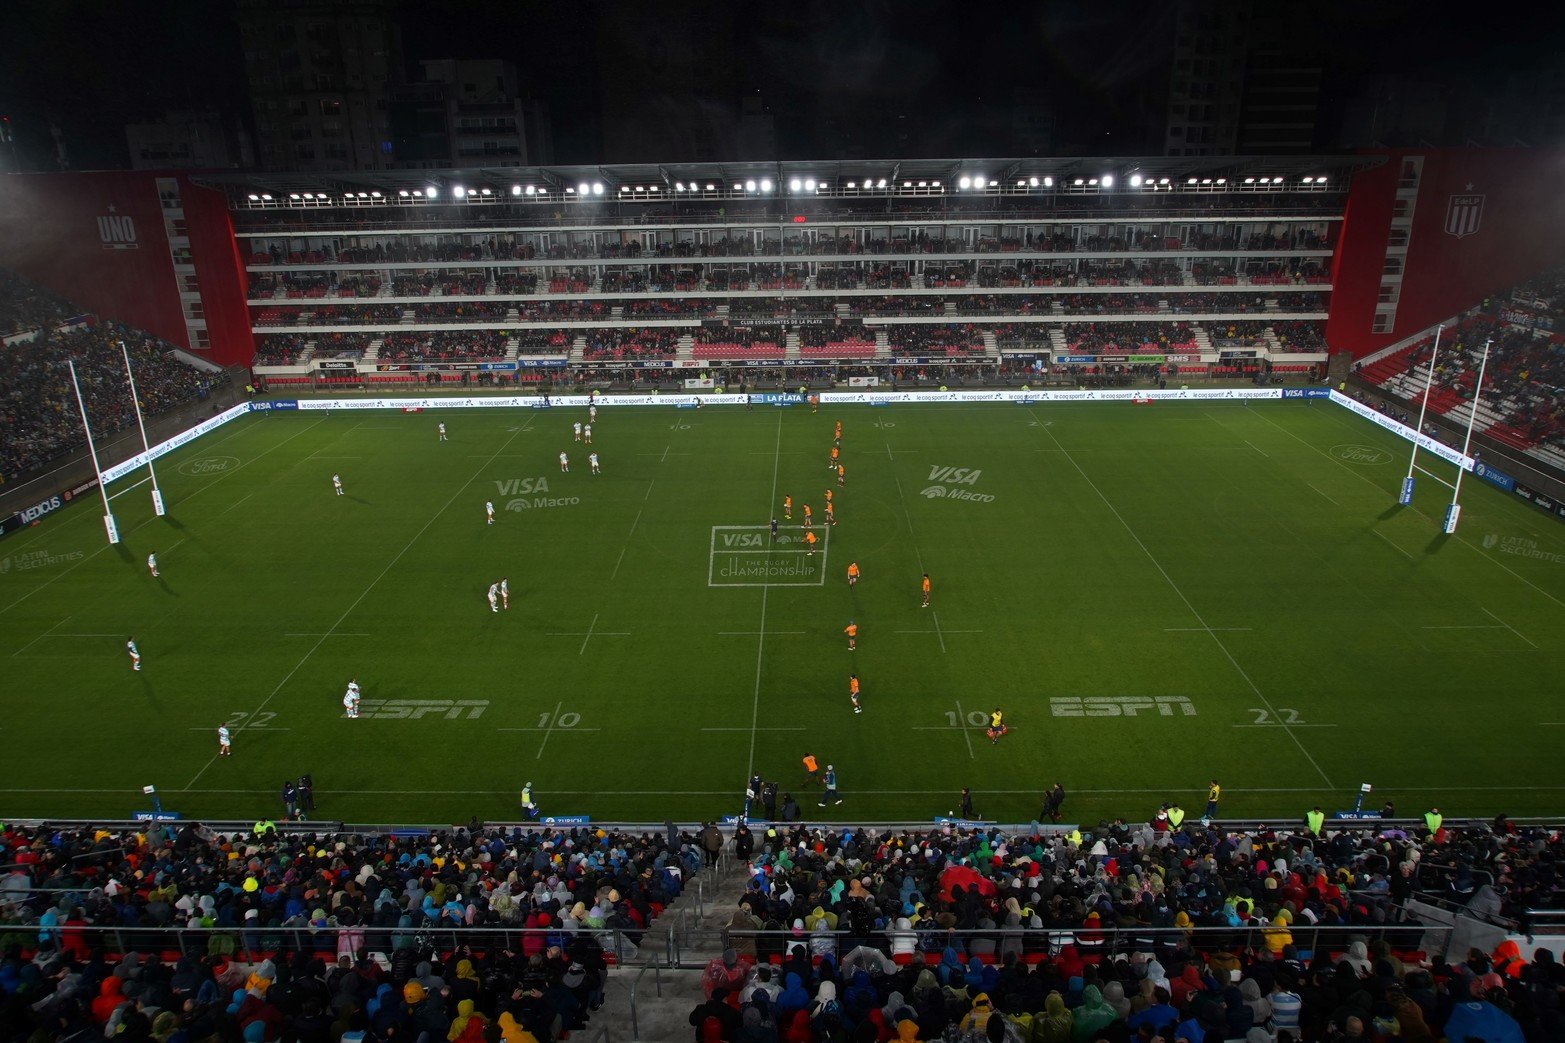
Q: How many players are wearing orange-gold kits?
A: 15